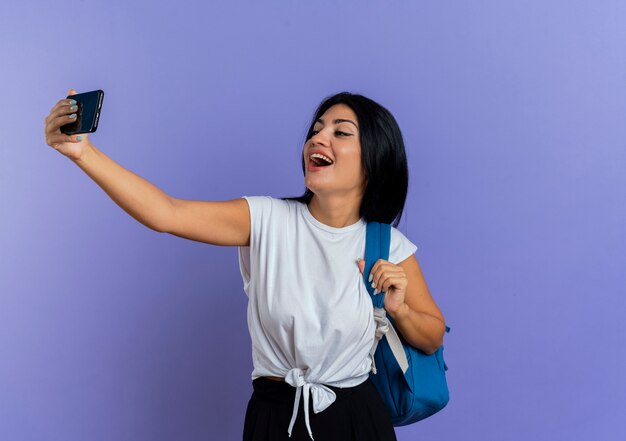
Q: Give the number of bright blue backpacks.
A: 1